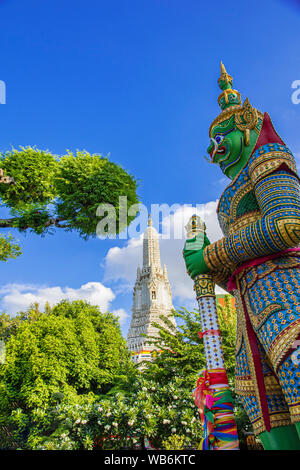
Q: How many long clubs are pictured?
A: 1